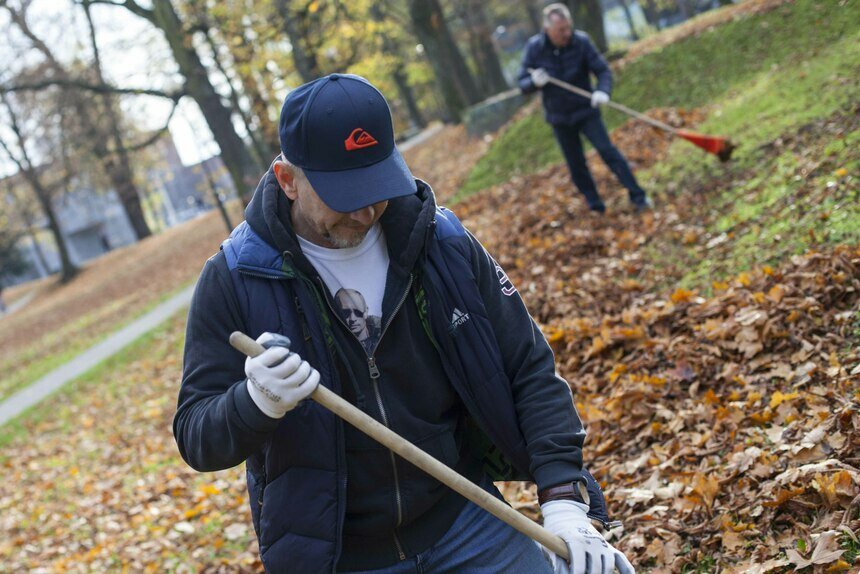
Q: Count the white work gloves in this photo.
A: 4